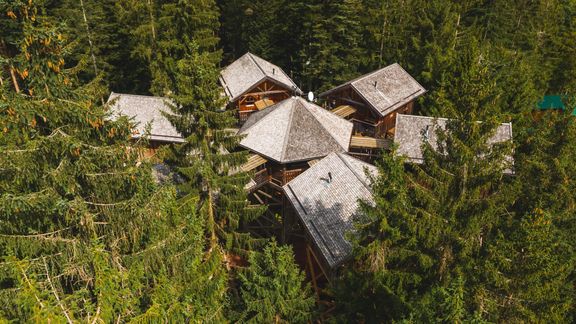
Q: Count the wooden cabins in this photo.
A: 6